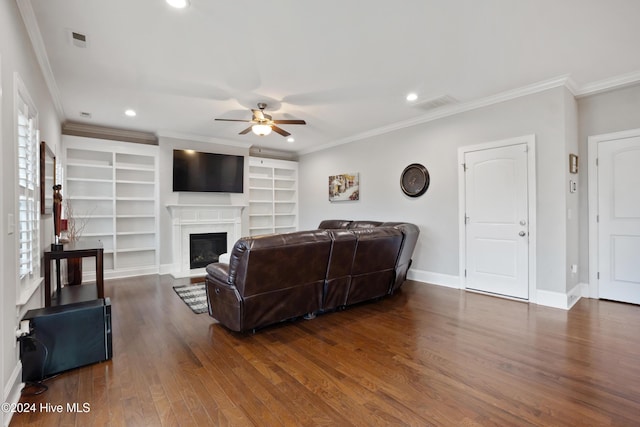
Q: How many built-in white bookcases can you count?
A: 2